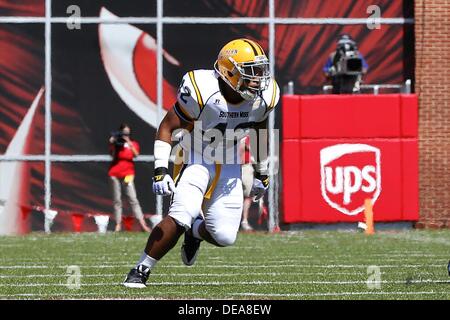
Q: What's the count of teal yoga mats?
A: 0